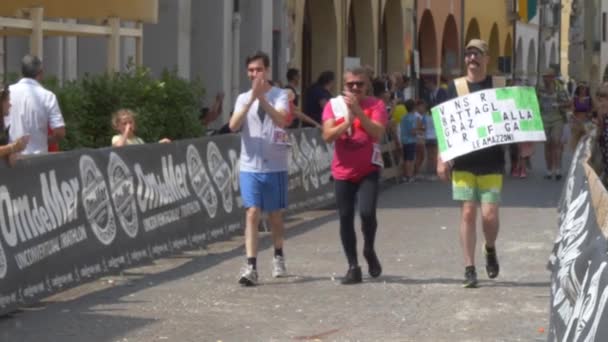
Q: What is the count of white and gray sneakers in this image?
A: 2